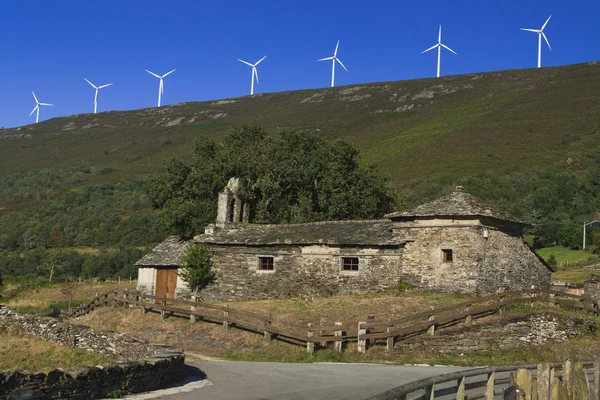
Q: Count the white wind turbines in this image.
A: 7